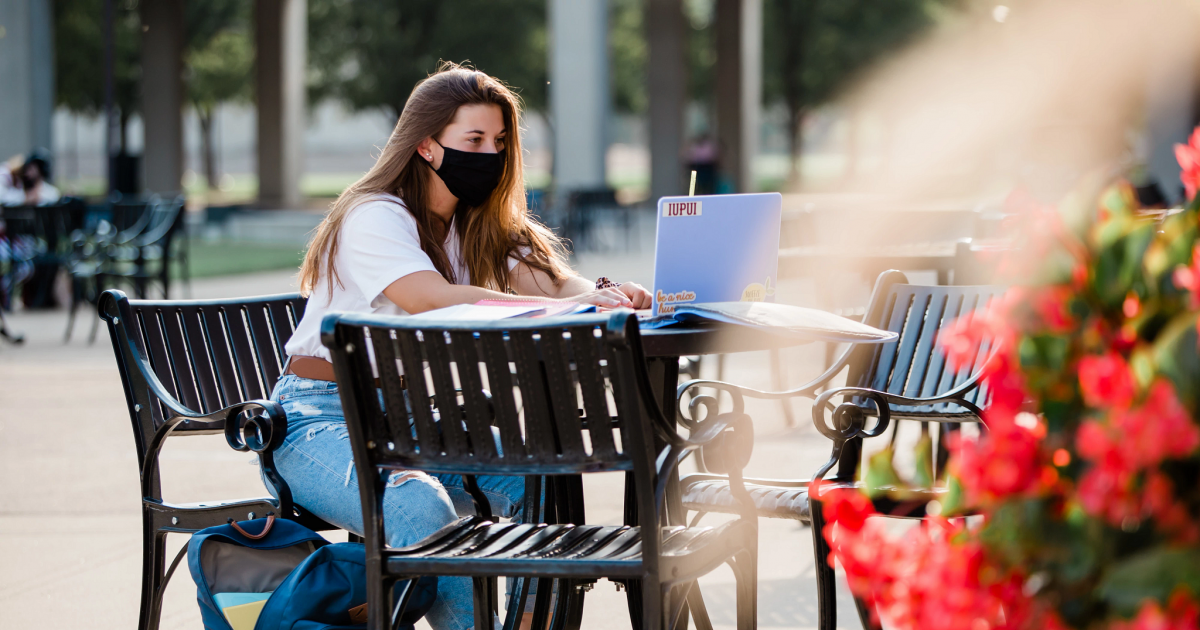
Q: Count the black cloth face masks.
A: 1